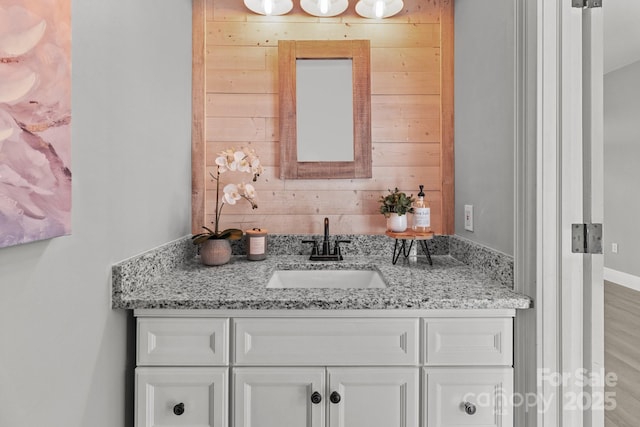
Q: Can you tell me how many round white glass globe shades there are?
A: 3